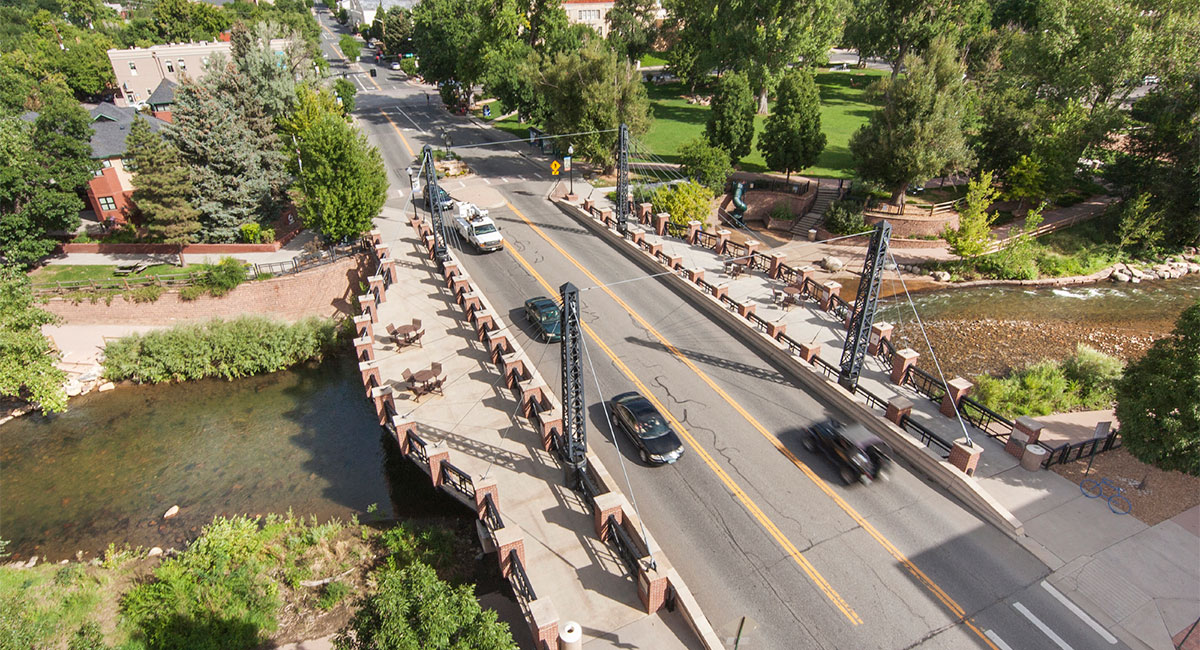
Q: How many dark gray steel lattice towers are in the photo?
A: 4